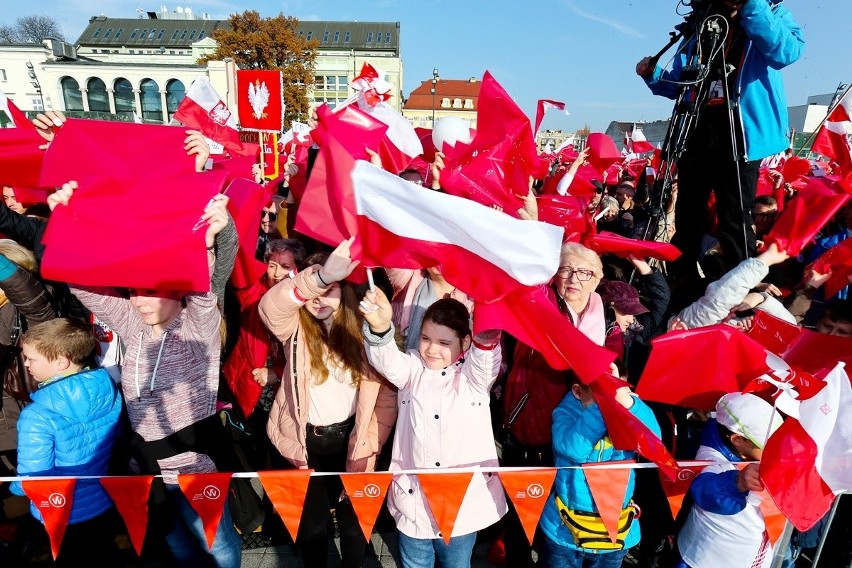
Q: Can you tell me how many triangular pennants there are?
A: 10